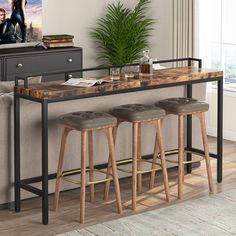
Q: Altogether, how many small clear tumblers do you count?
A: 2